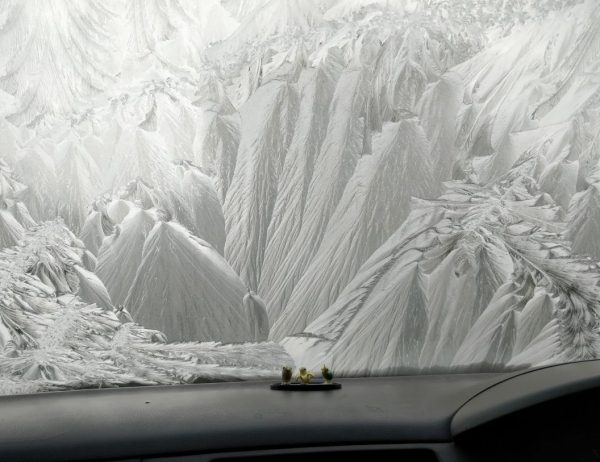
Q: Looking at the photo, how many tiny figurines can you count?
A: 3